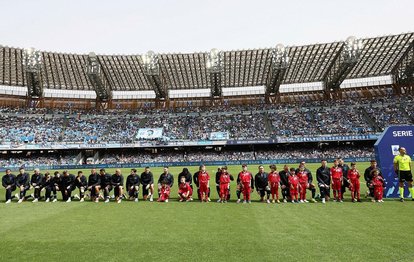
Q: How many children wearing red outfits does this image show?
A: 11